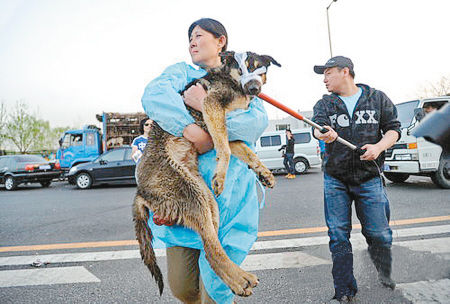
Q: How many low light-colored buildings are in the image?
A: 1